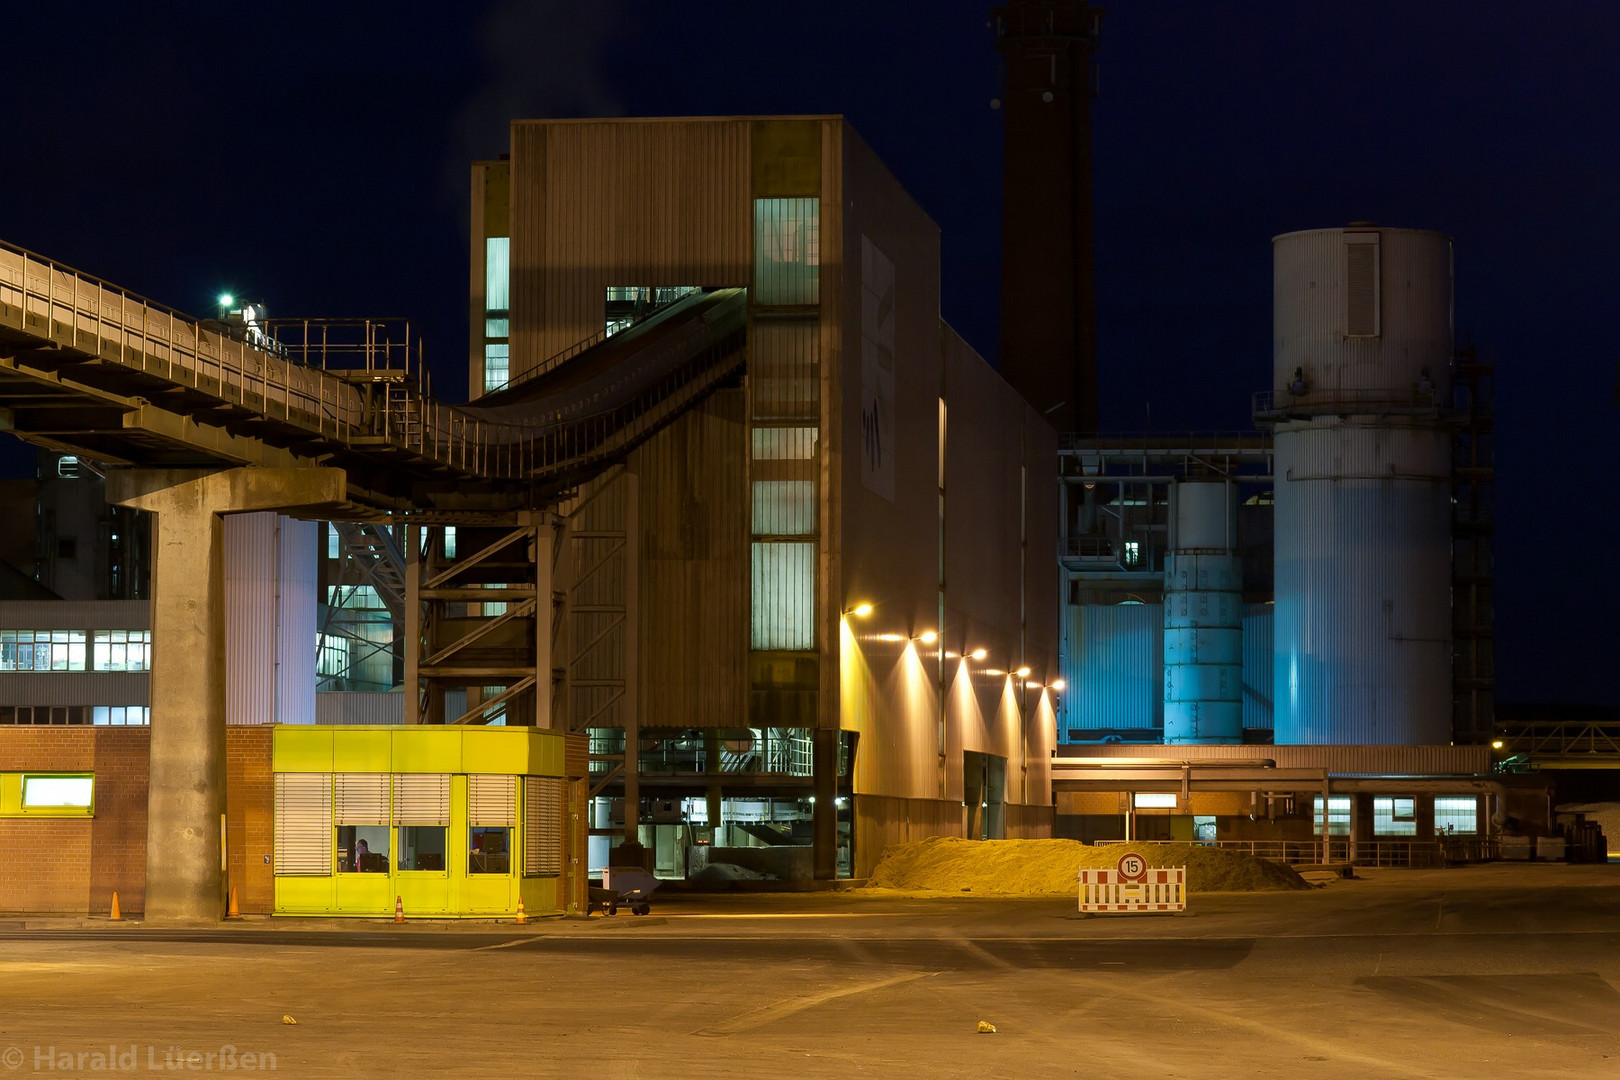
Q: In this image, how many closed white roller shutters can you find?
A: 2